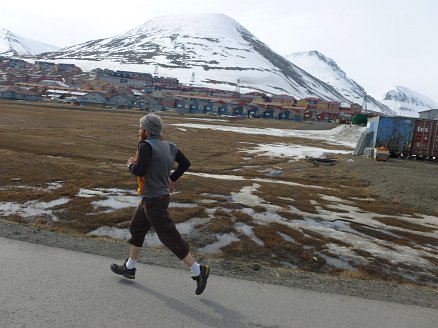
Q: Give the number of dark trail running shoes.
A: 2